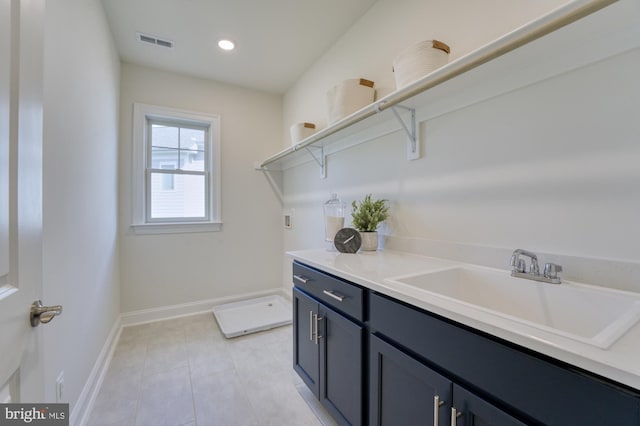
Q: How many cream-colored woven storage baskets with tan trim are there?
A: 3